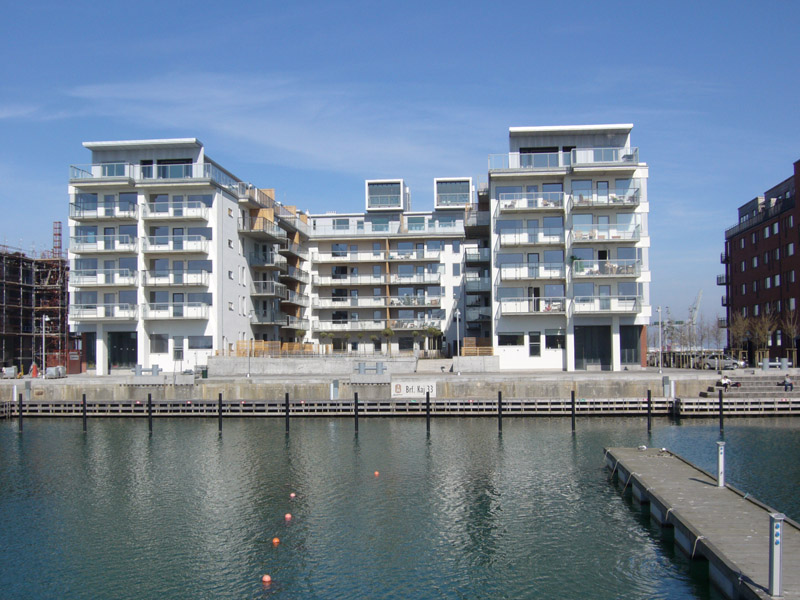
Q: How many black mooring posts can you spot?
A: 11